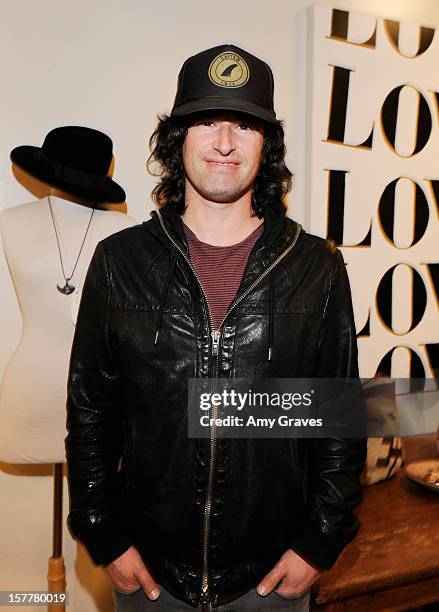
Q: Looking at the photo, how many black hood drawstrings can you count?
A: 2